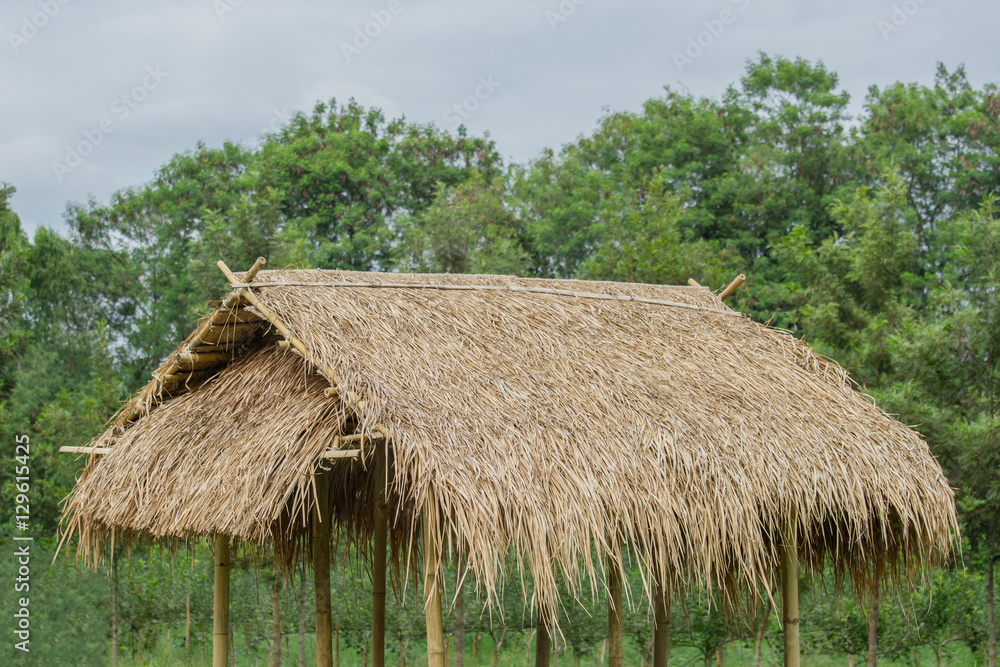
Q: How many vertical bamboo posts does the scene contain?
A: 8